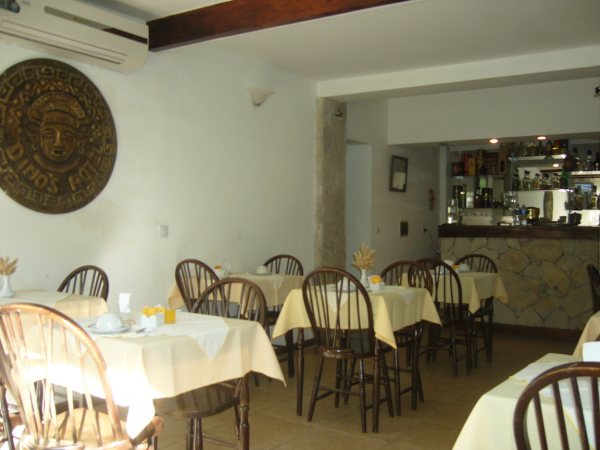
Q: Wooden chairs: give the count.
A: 11